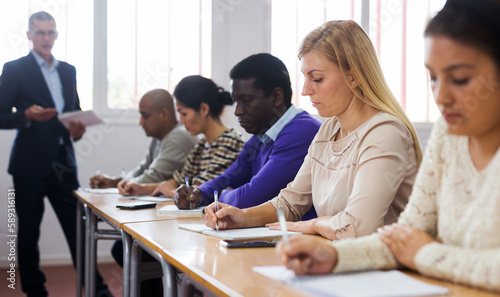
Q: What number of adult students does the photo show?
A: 5